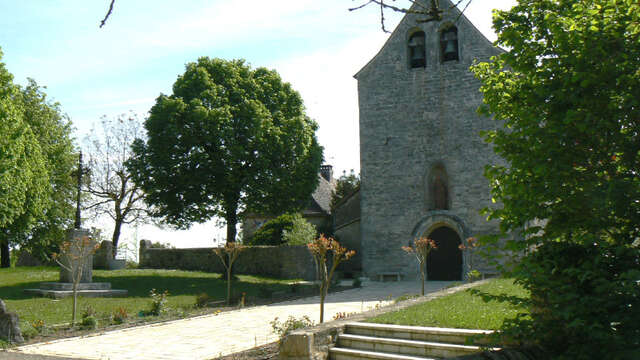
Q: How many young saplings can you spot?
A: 5